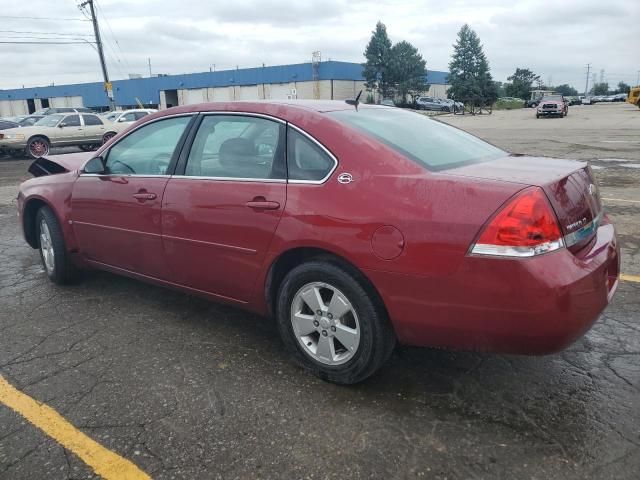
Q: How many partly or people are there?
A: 0